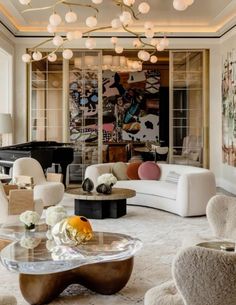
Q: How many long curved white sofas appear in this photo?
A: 1